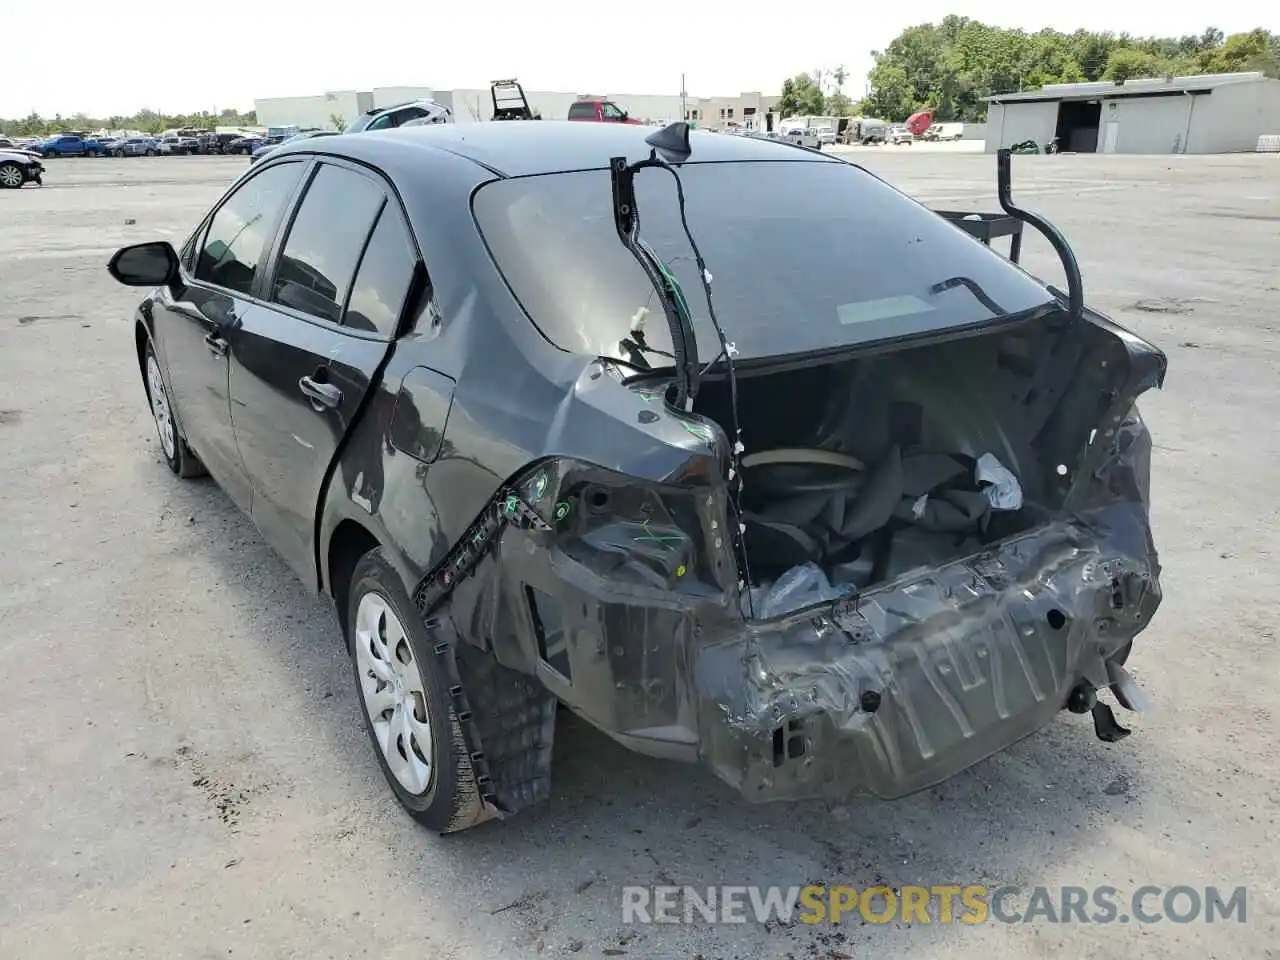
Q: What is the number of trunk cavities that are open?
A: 1